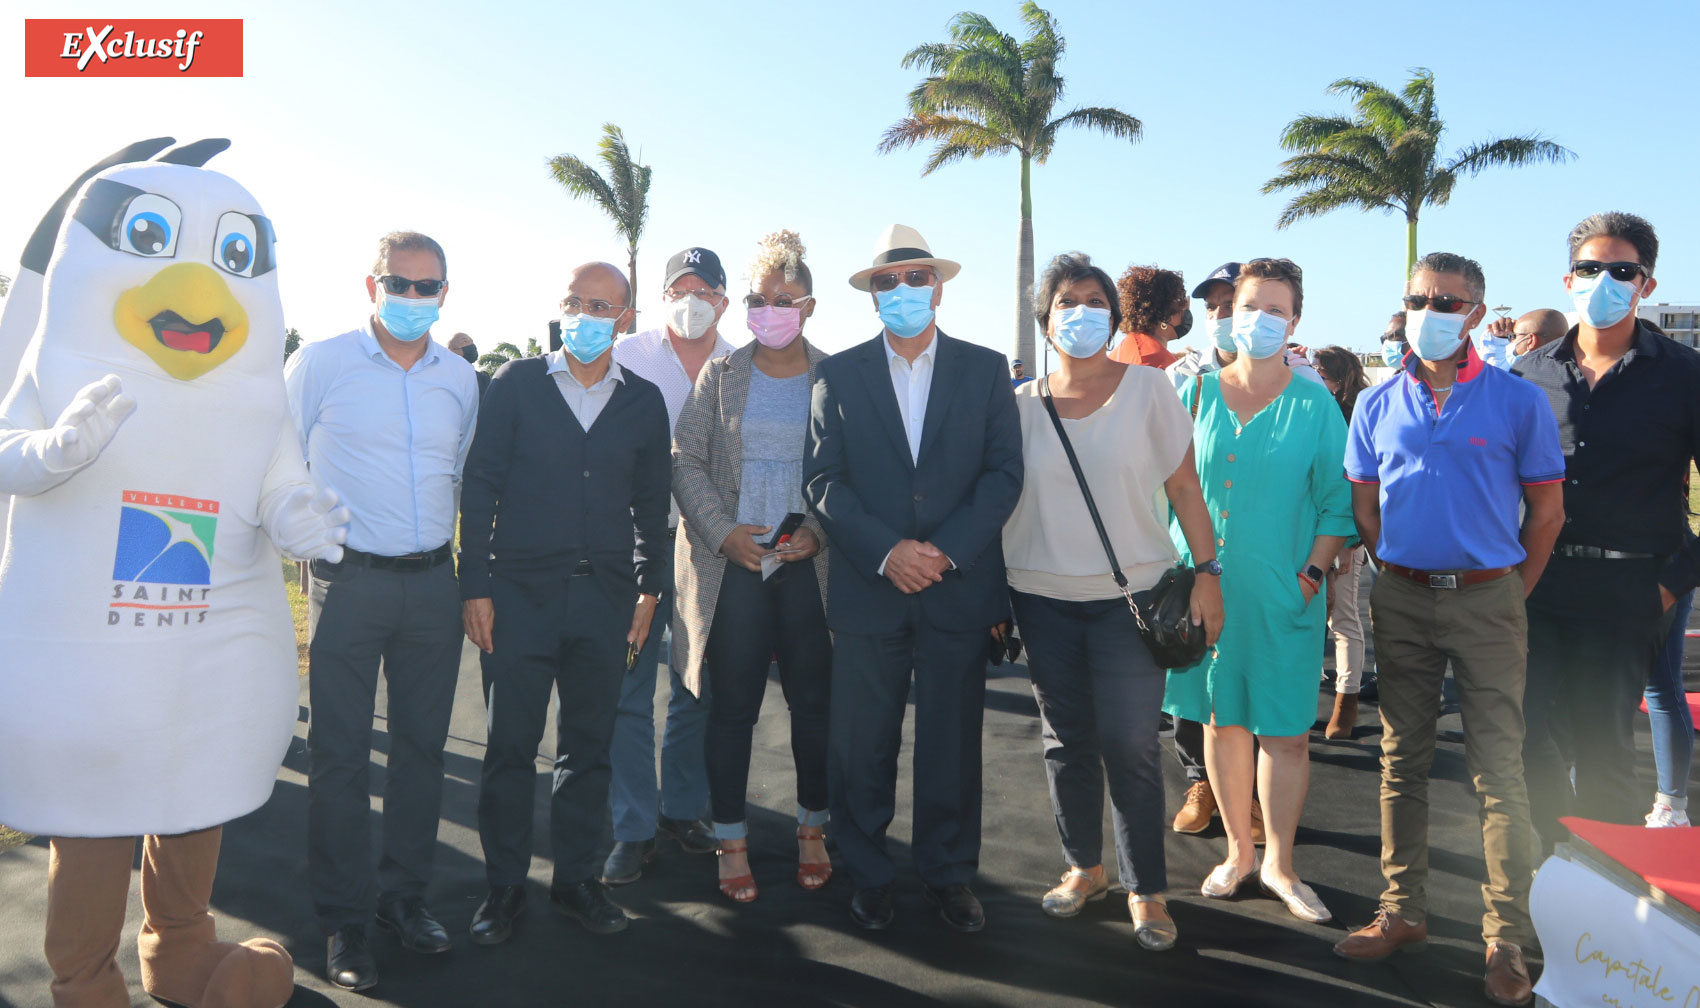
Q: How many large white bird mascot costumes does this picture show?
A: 1